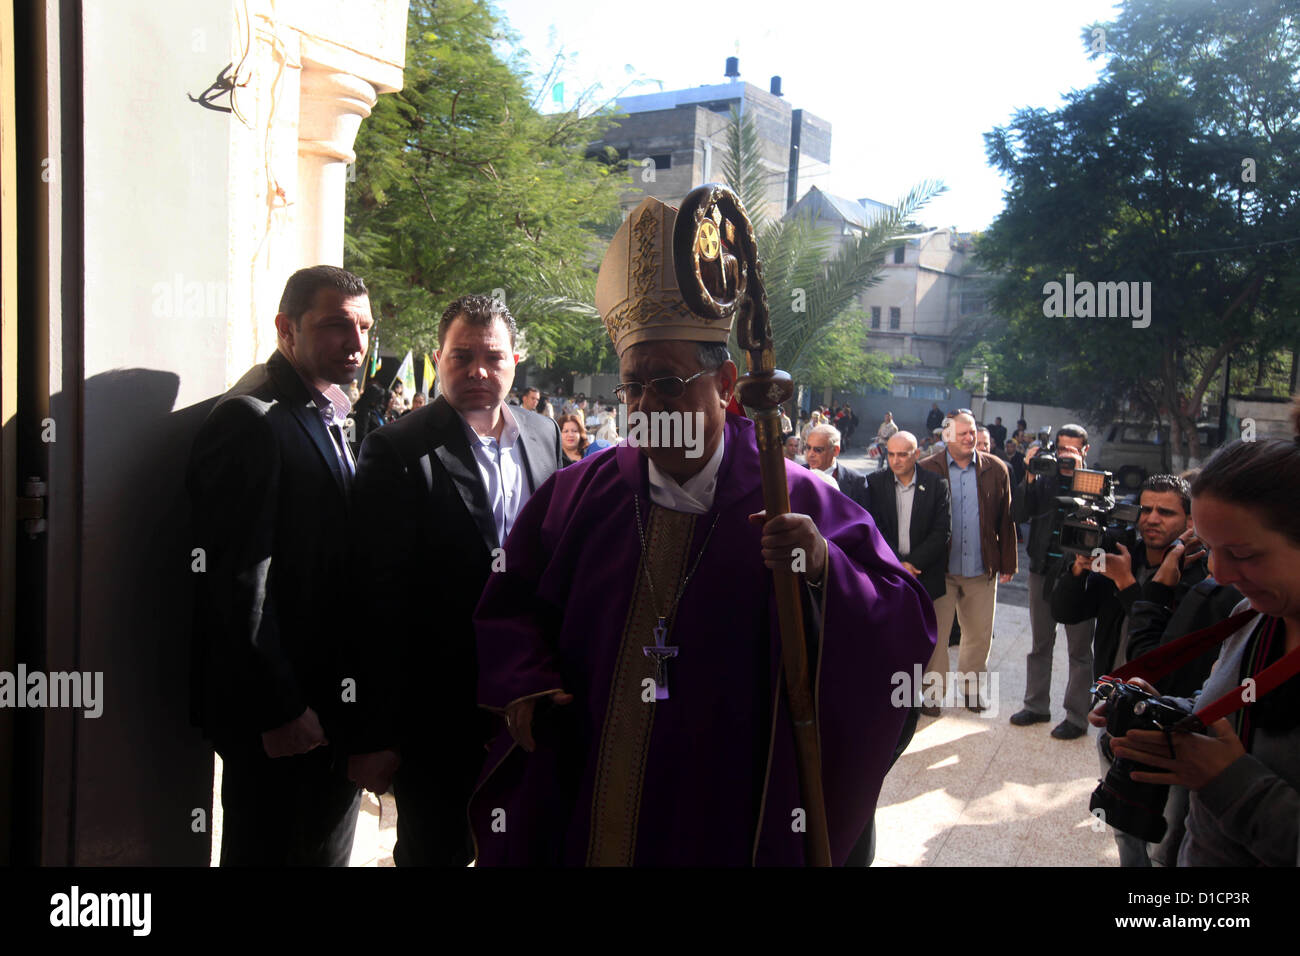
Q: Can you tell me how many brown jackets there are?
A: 1